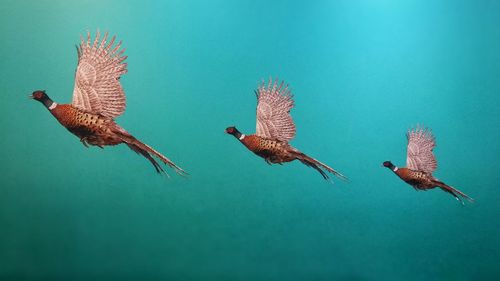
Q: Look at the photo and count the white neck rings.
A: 3